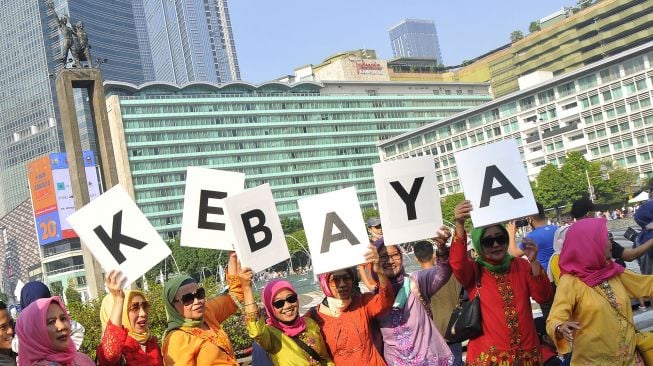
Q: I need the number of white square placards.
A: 6